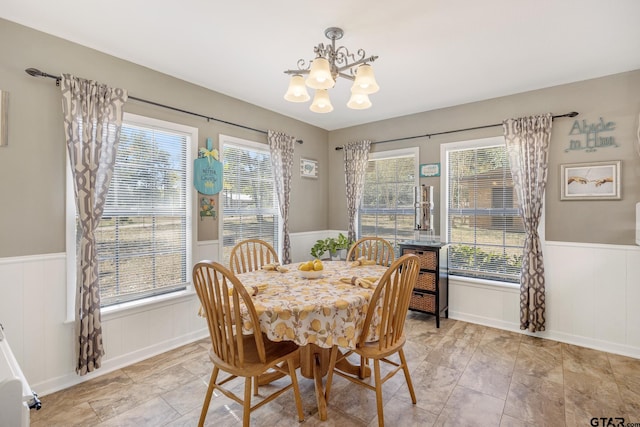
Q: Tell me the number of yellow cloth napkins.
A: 4